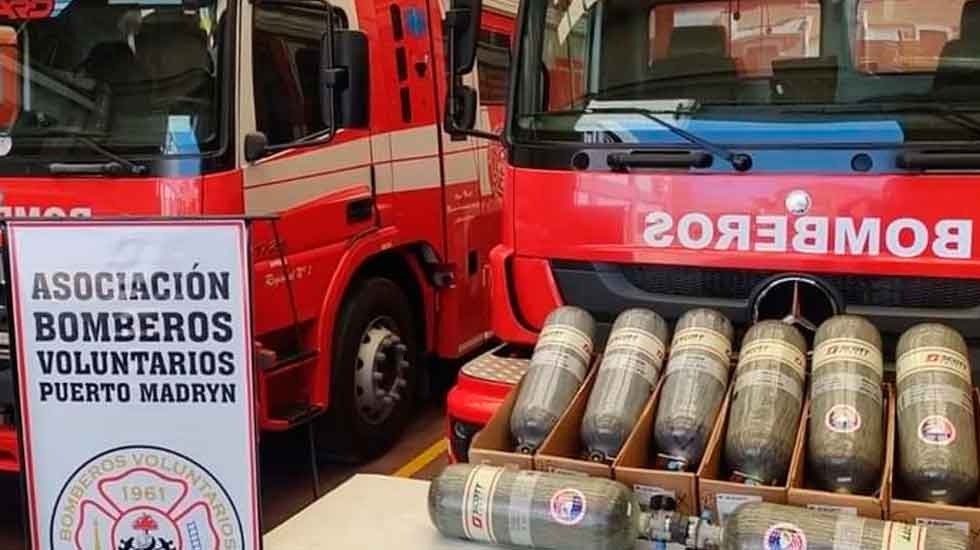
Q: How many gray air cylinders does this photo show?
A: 8